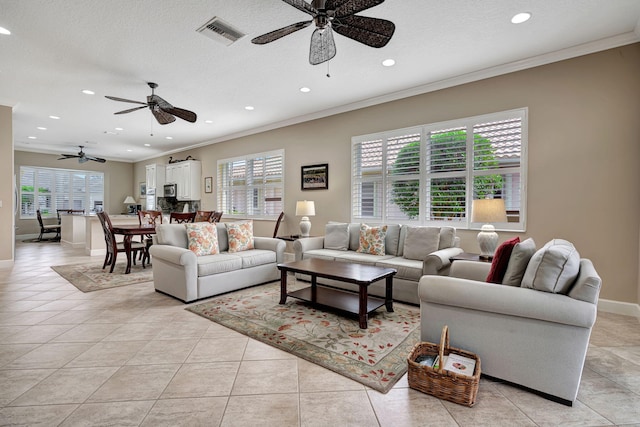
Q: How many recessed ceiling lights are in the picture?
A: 14